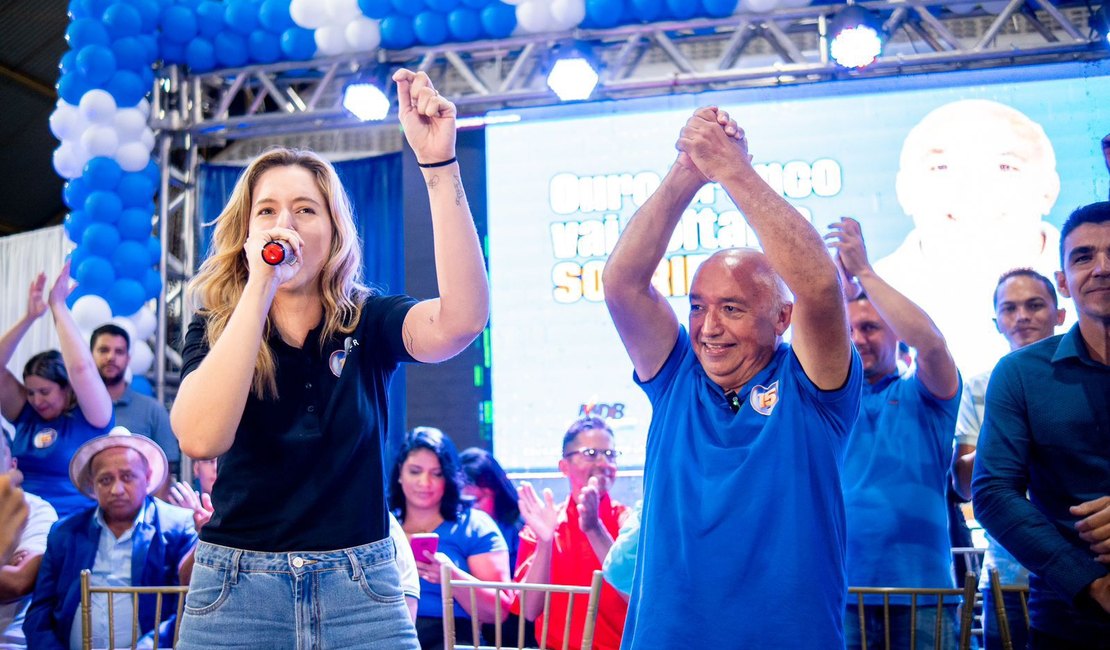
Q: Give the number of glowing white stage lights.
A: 3